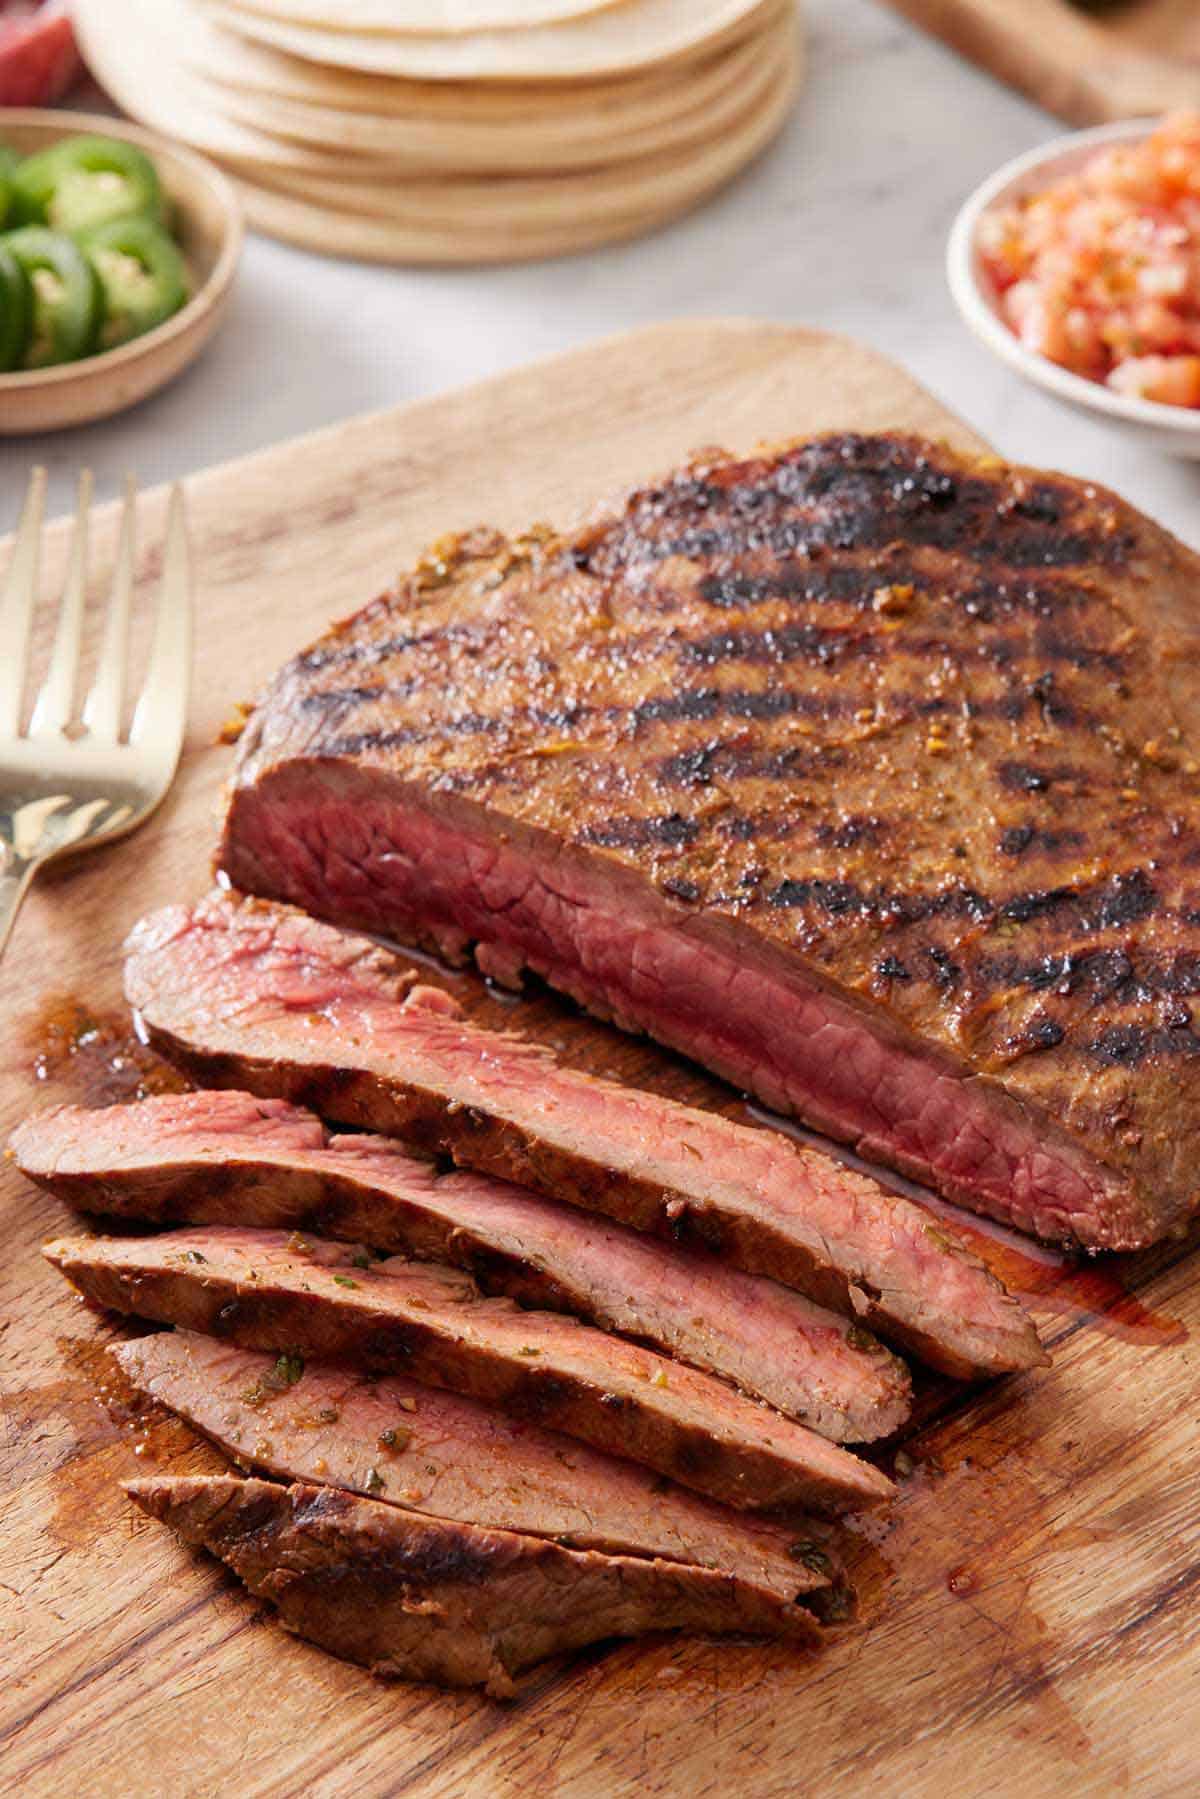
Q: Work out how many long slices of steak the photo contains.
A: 5